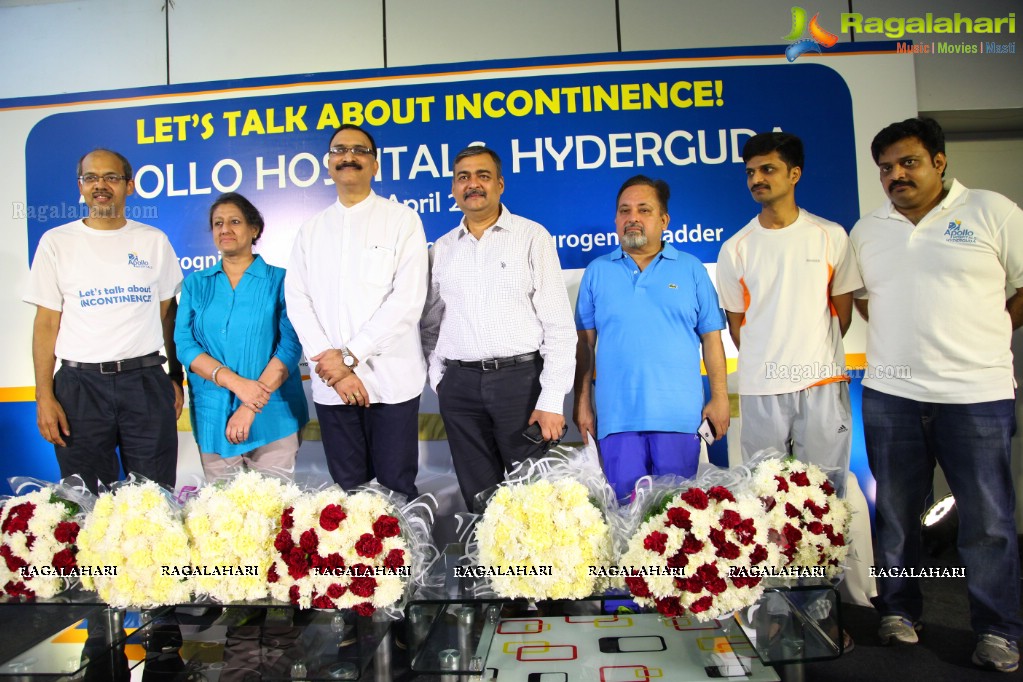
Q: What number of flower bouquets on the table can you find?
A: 7